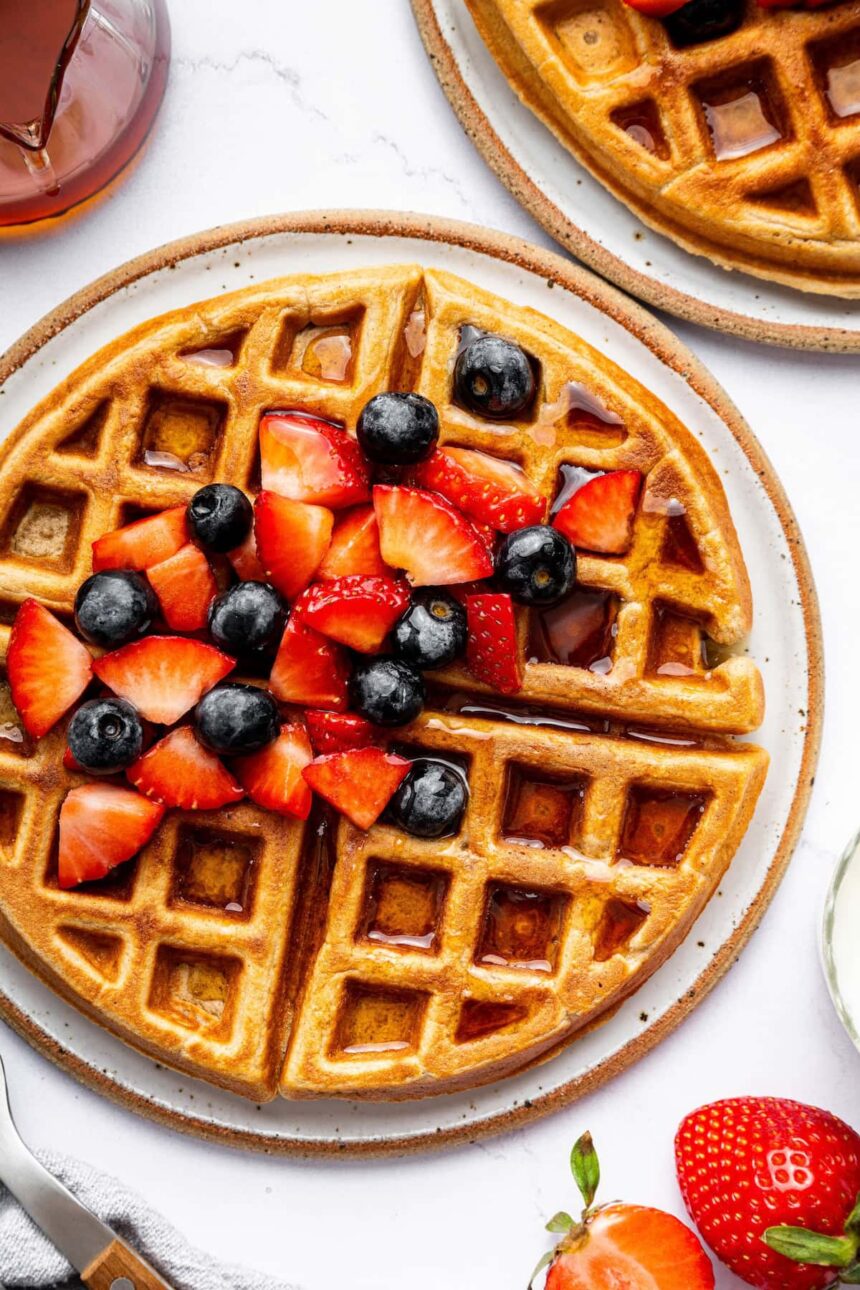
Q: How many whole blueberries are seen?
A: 11